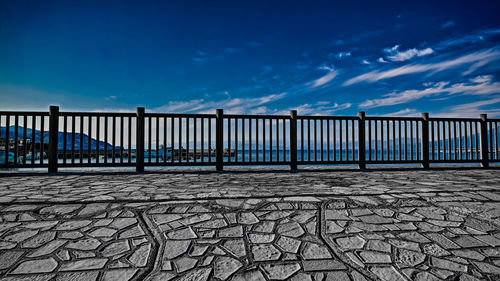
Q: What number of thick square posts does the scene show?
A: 7